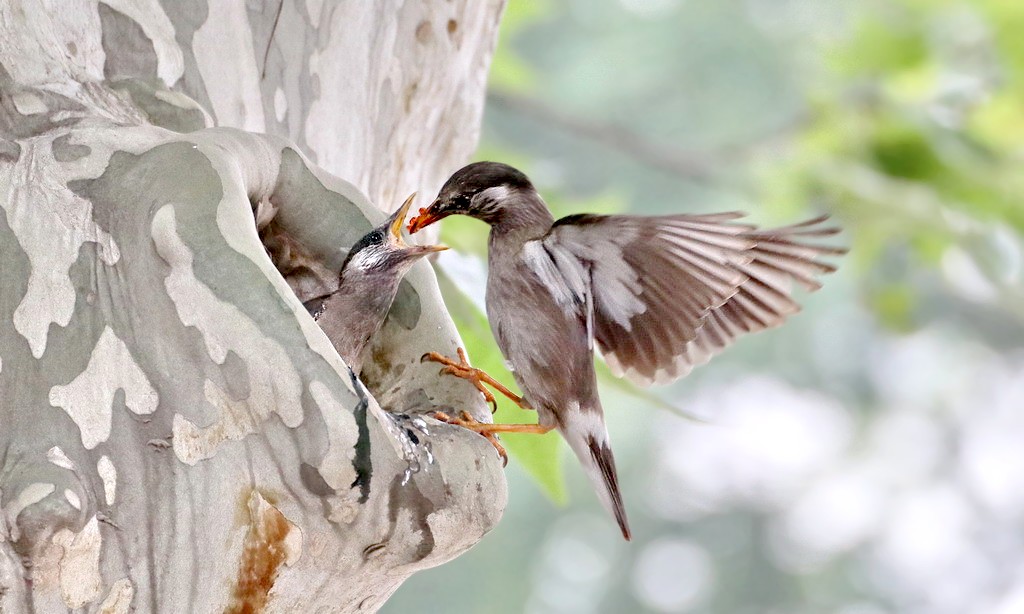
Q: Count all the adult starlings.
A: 1